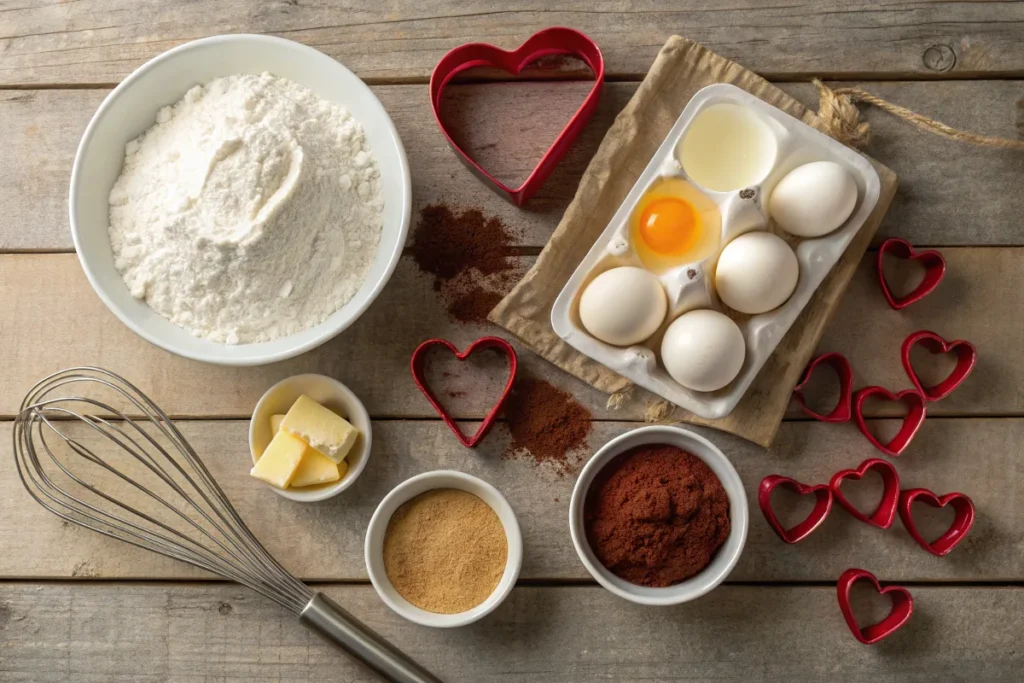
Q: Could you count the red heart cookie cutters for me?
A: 10